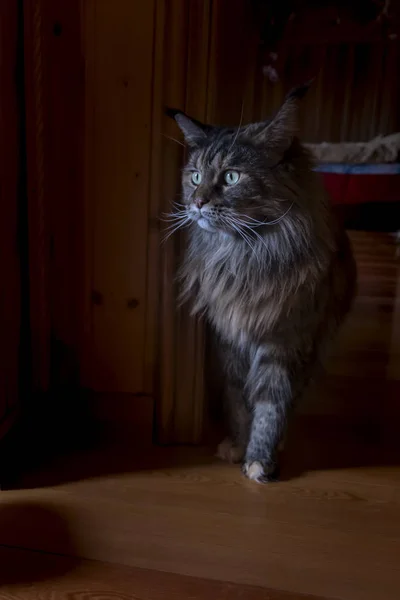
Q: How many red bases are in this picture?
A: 1